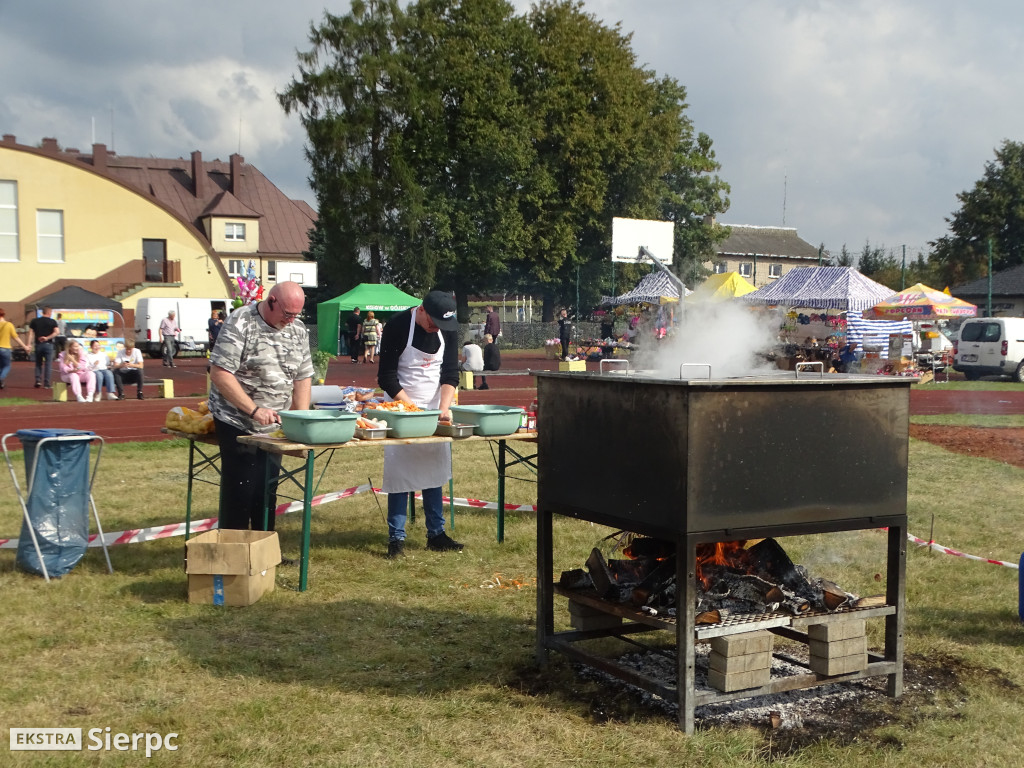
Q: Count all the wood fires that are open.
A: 1